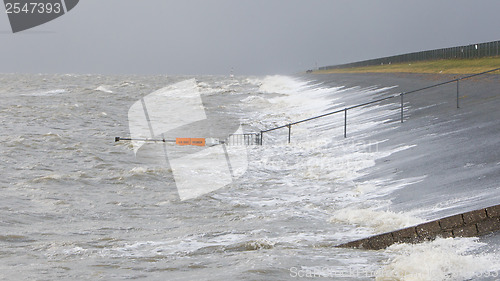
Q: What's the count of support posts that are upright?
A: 5